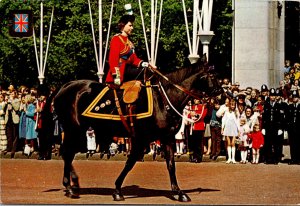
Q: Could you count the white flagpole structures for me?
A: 5